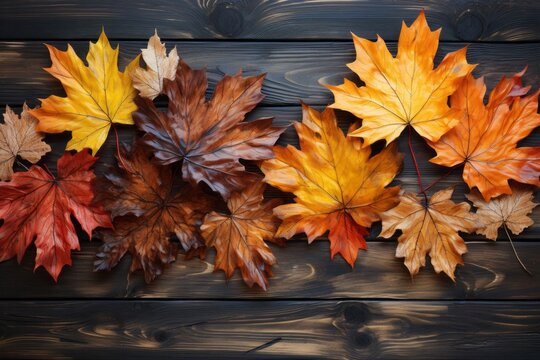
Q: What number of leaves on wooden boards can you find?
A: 12